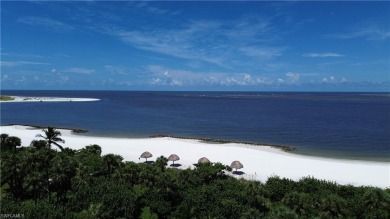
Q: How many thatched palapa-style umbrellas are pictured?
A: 4